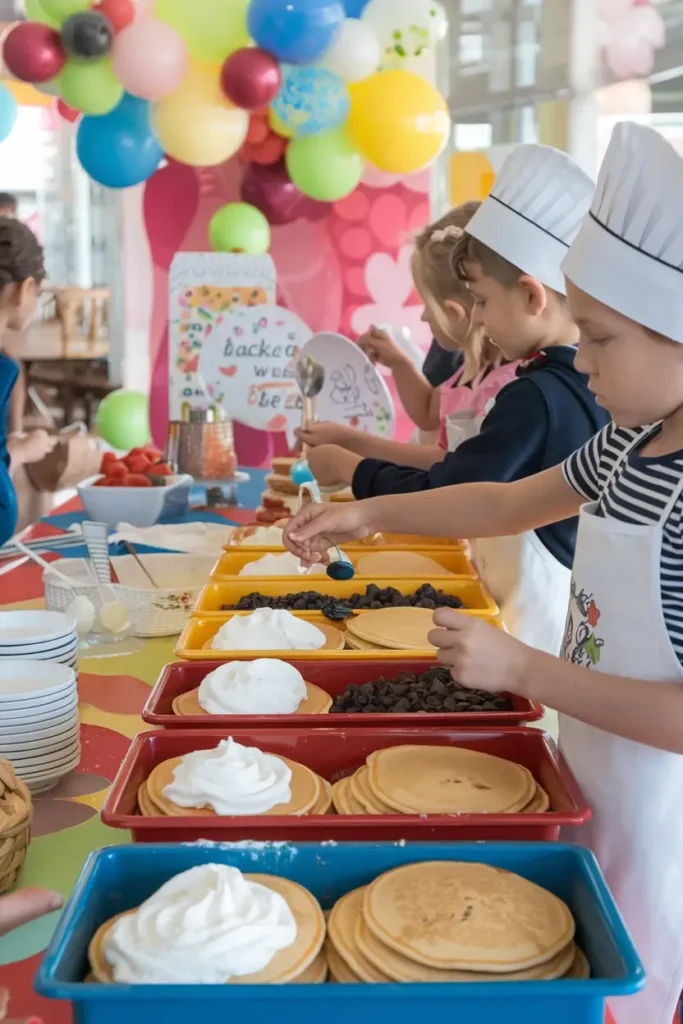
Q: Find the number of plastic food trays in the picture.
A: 7